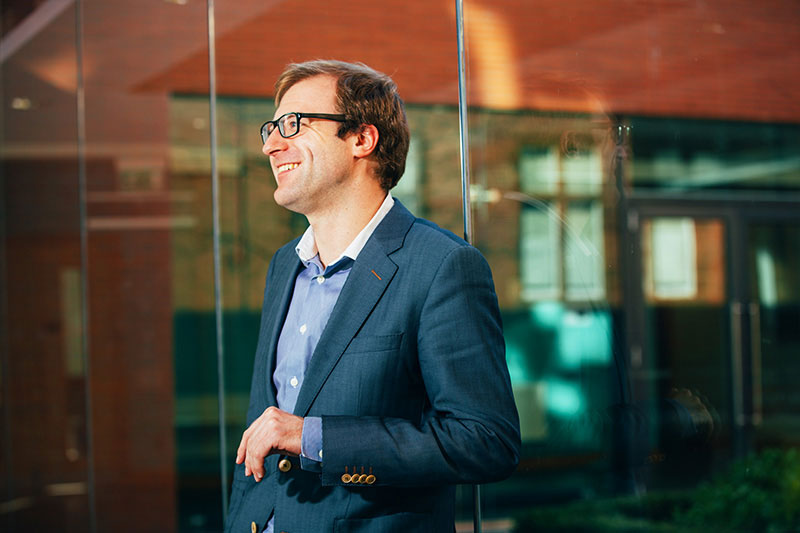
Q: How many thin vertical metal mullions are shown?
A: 3